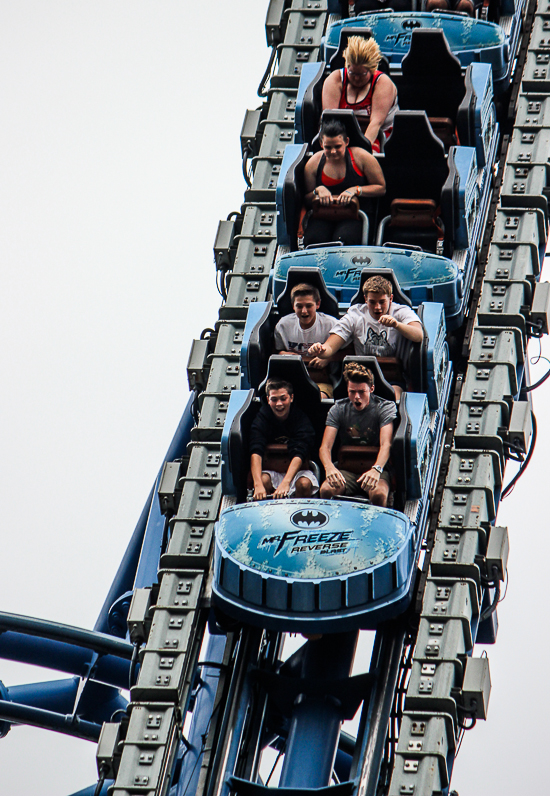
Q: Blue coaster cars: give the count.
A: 3